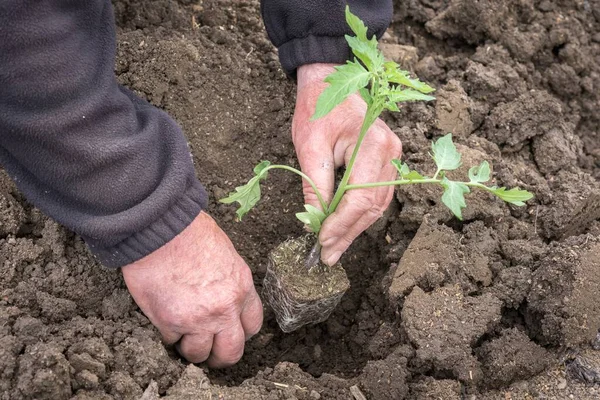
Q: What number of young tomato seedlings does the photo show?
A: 1